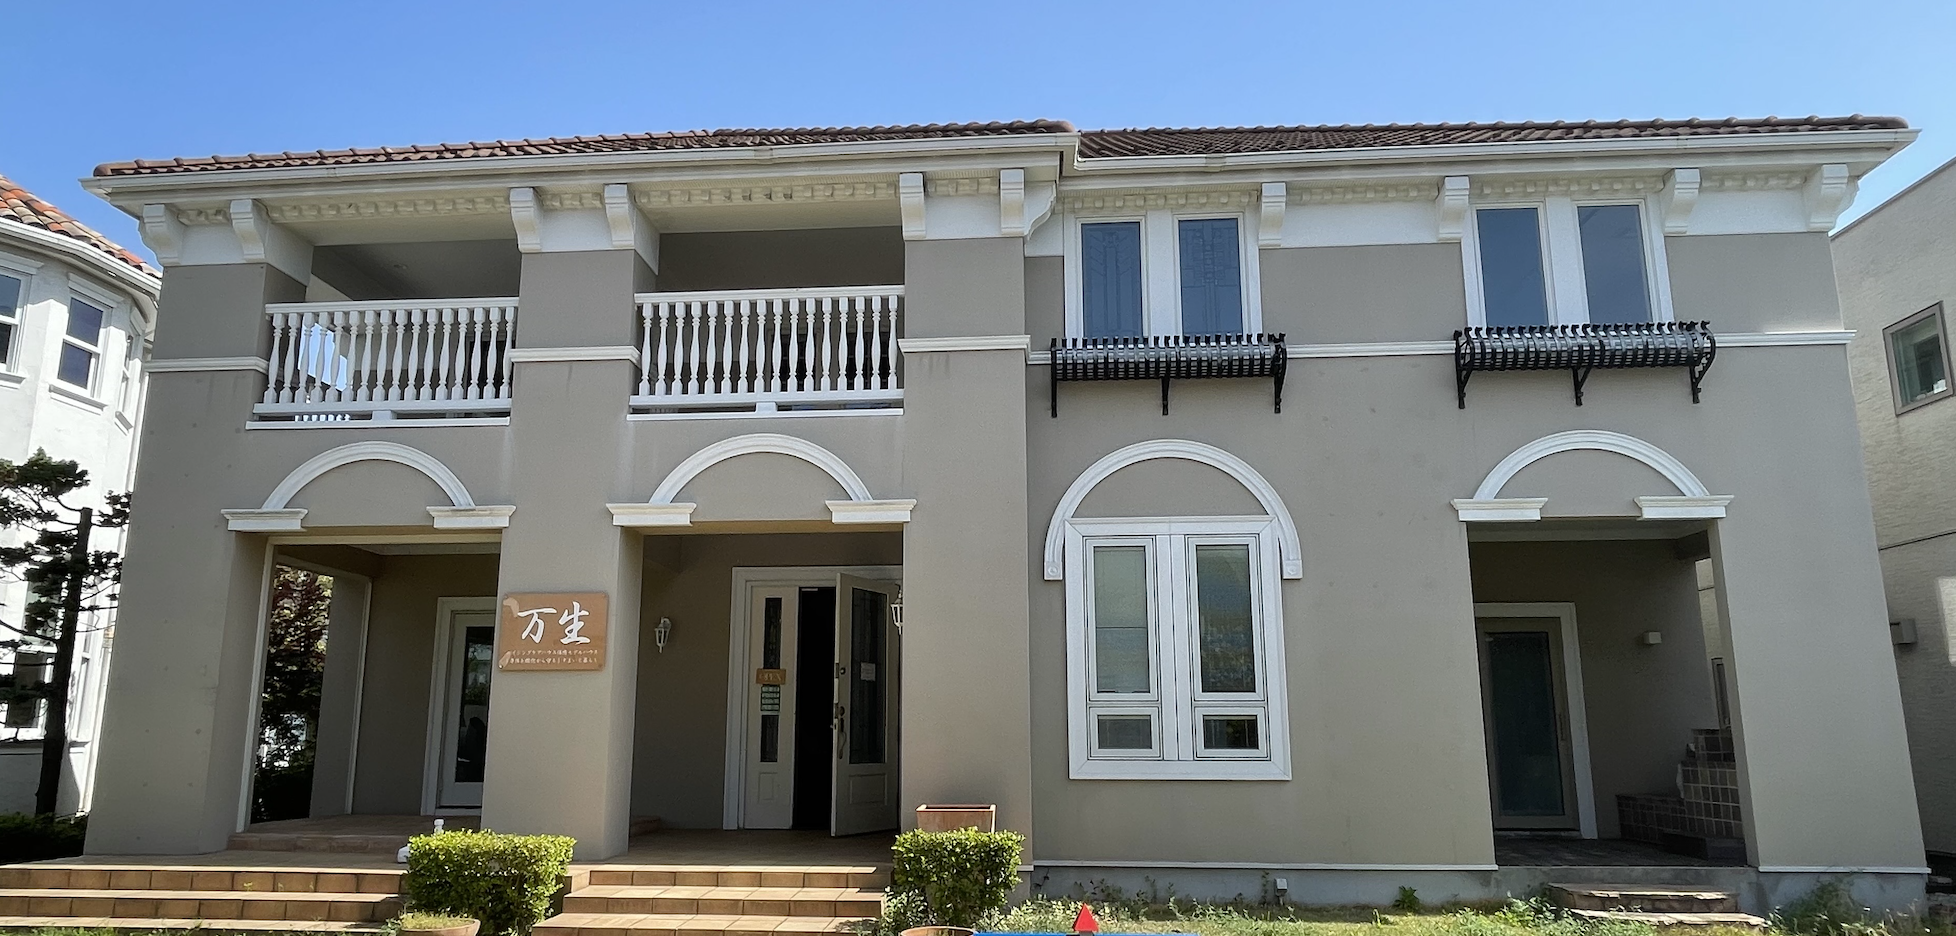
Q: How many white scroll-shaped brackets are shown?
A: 11